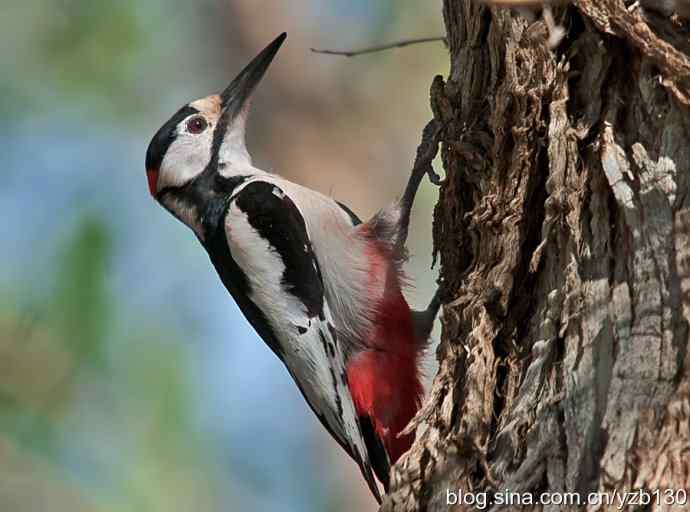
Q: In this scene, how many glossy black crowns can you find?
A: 1